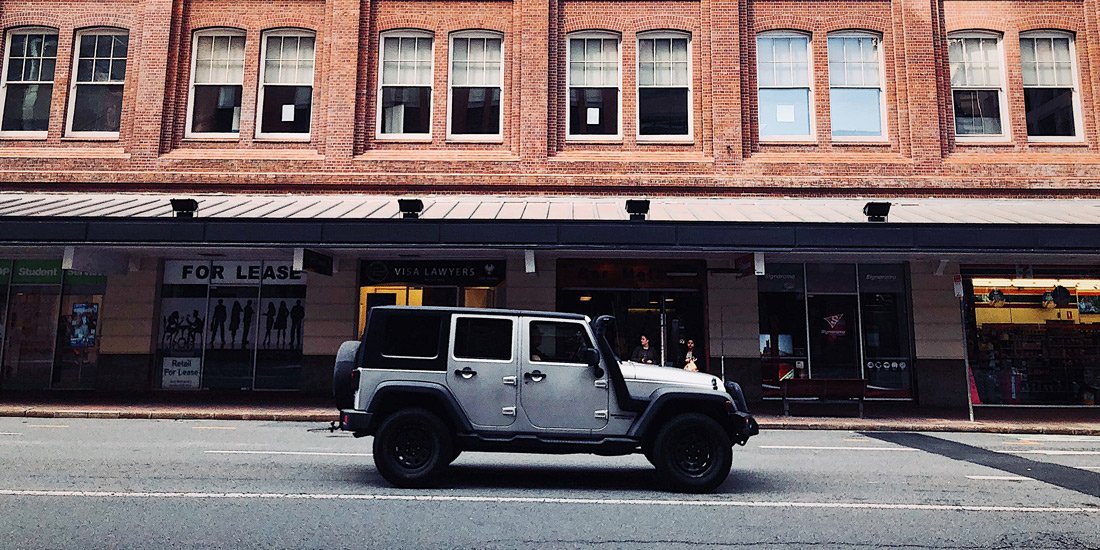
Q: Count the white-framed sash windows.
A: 12